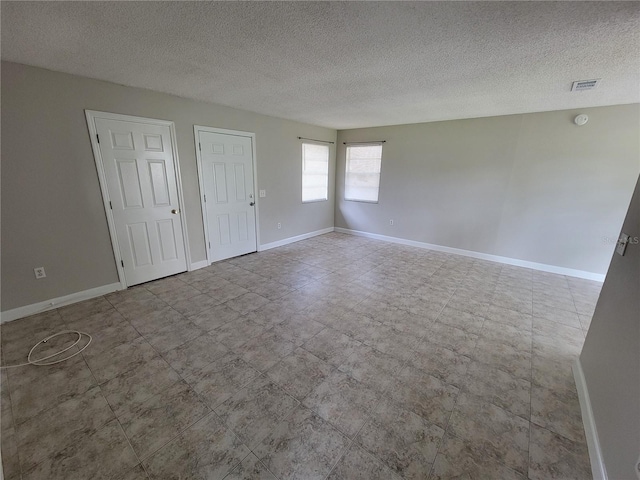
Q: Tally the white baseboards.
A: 5